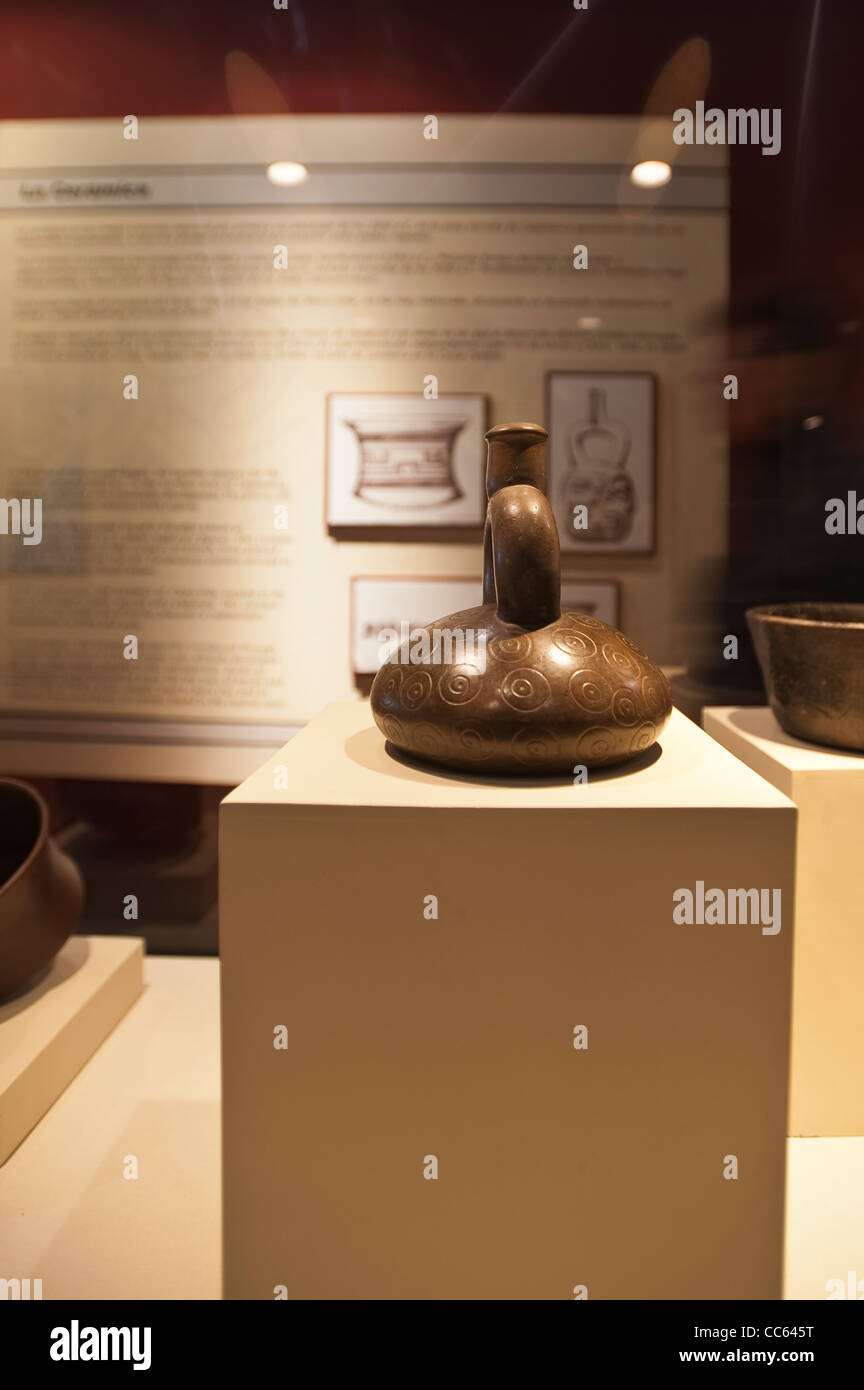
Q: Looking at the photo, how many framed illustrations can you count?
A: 3